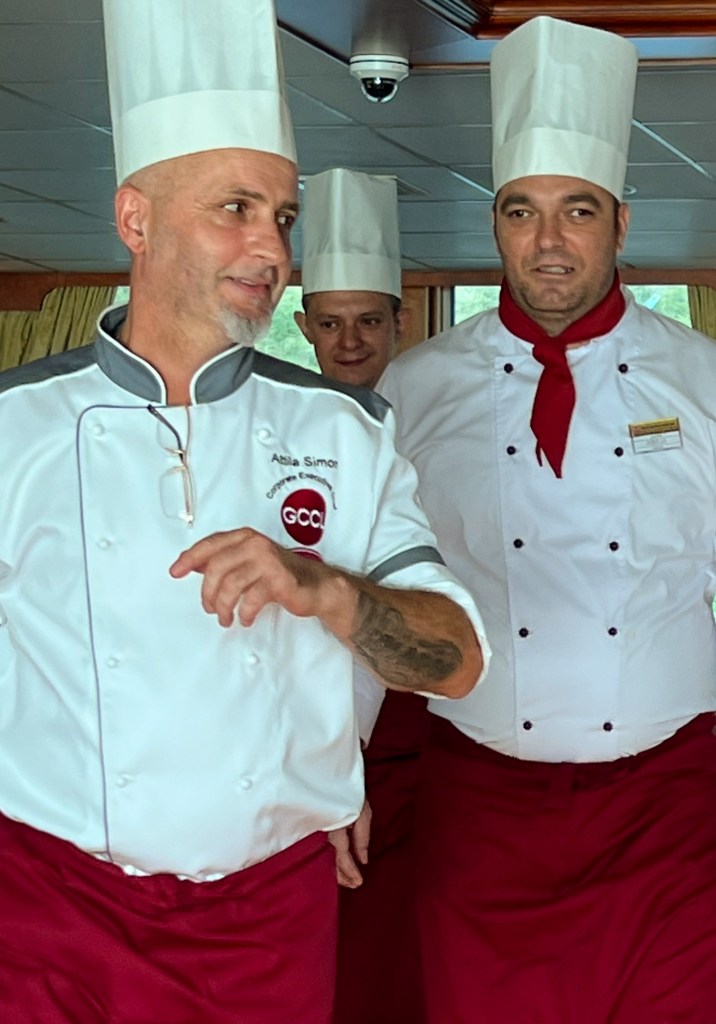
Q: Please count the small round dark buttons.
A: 10